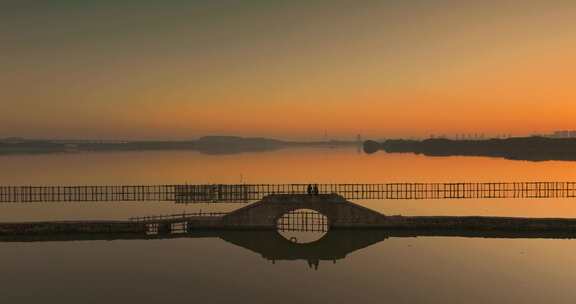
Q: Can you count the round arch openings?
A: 1